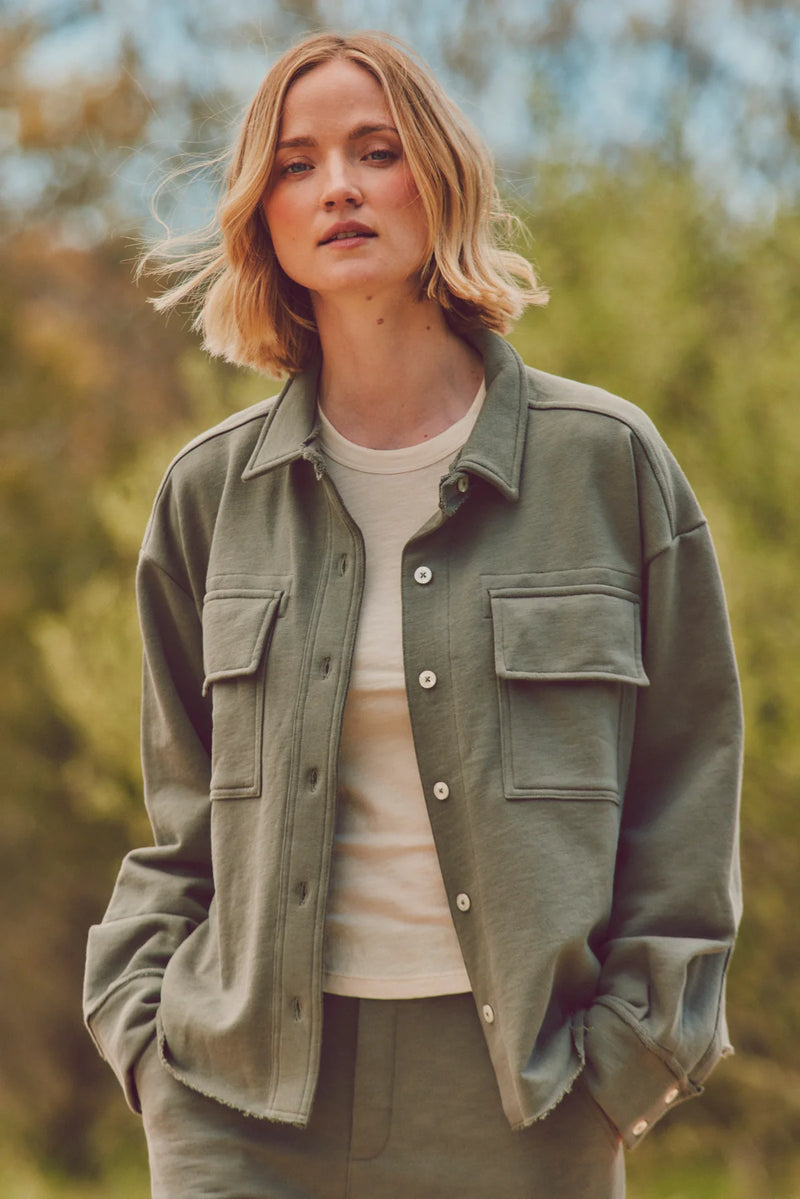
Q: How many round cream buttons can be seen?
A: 8